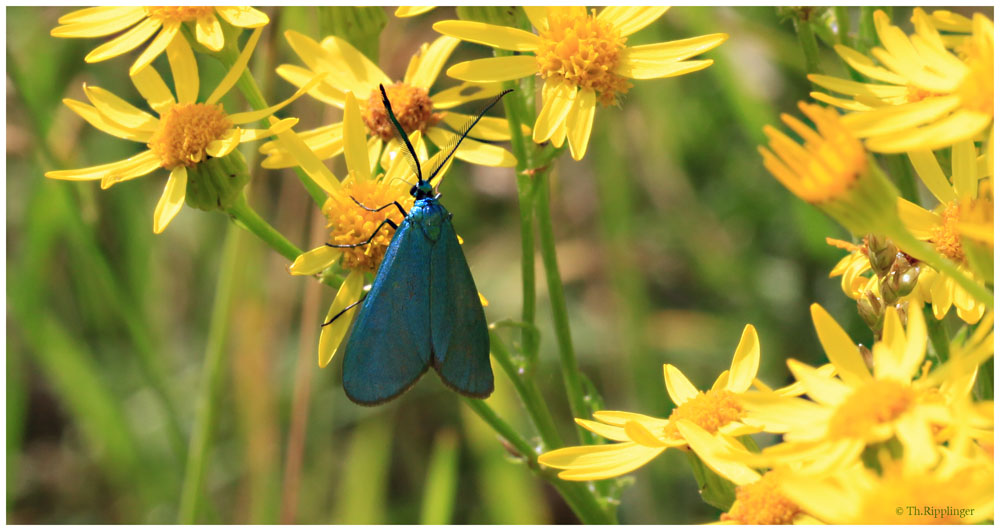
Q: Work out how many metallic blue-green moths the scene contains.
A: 1